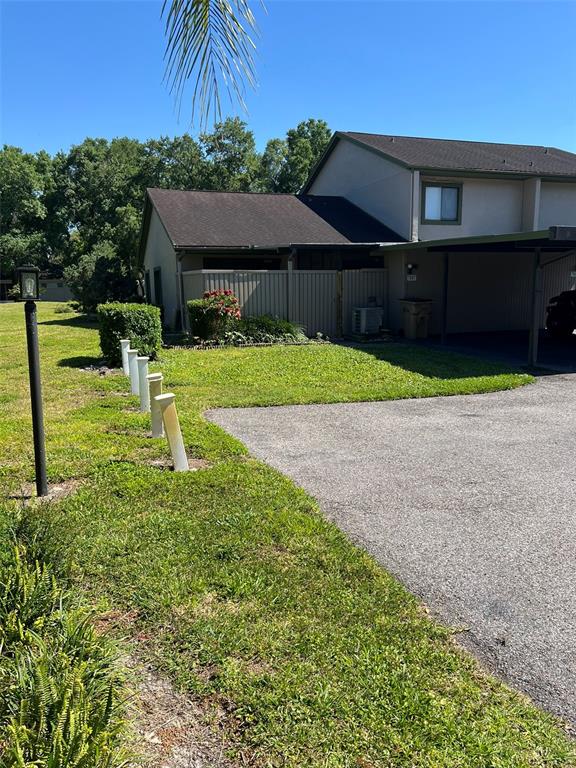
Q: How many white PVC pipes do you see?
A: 5